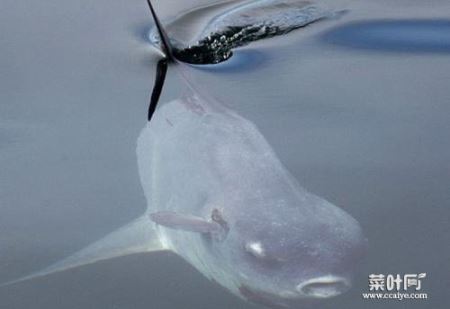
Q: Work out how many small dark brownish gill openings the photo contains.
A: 1